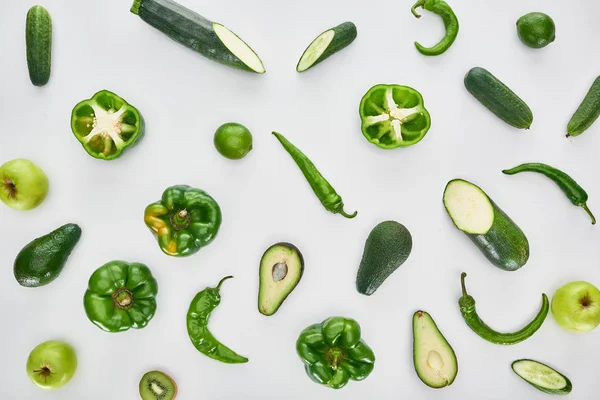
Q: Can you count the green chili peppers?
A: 5